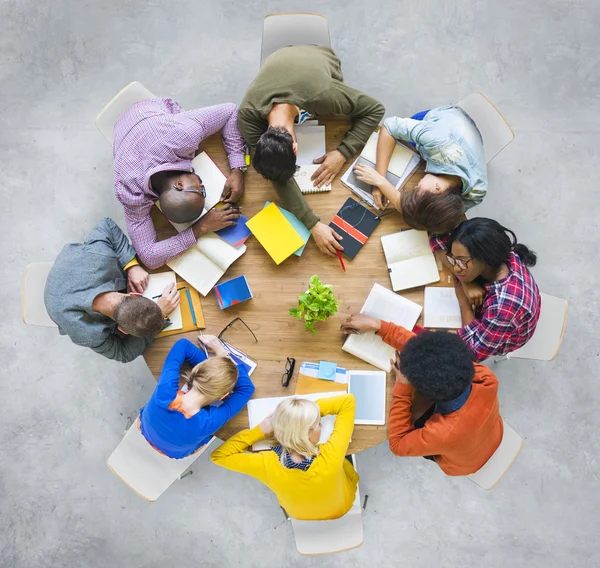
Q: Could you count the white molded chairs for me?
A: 8